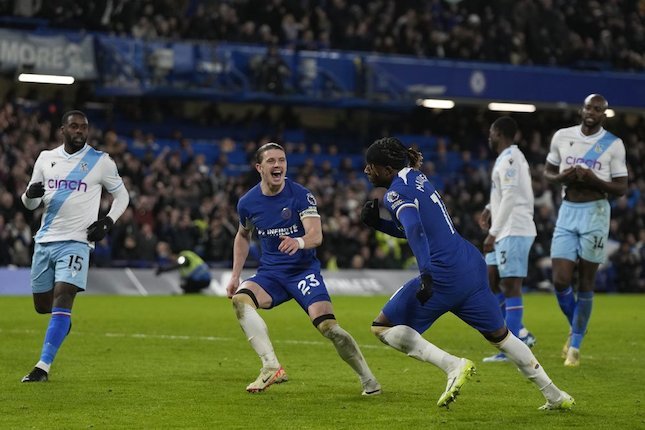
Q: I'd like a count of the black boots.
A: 1